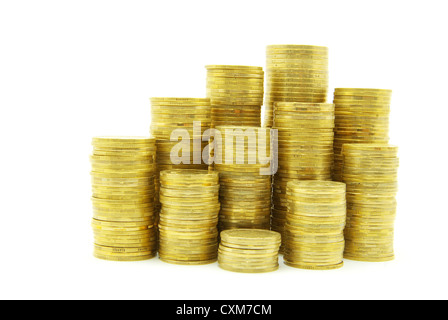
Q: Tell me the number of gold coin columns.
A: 11